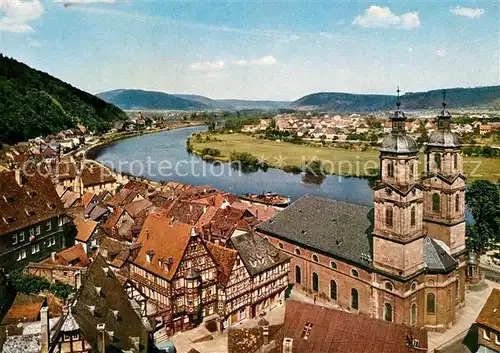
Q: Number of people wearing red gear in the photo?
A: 0